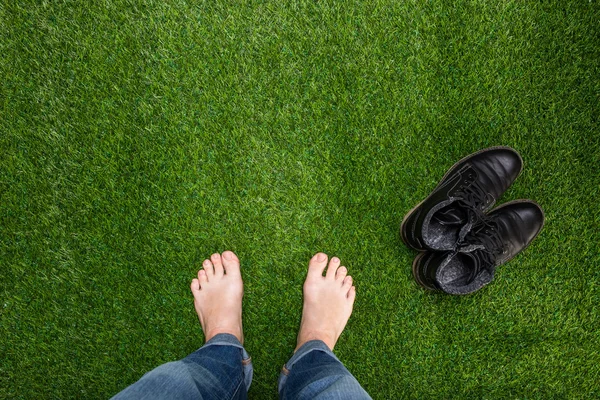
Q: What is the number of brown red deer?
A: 0